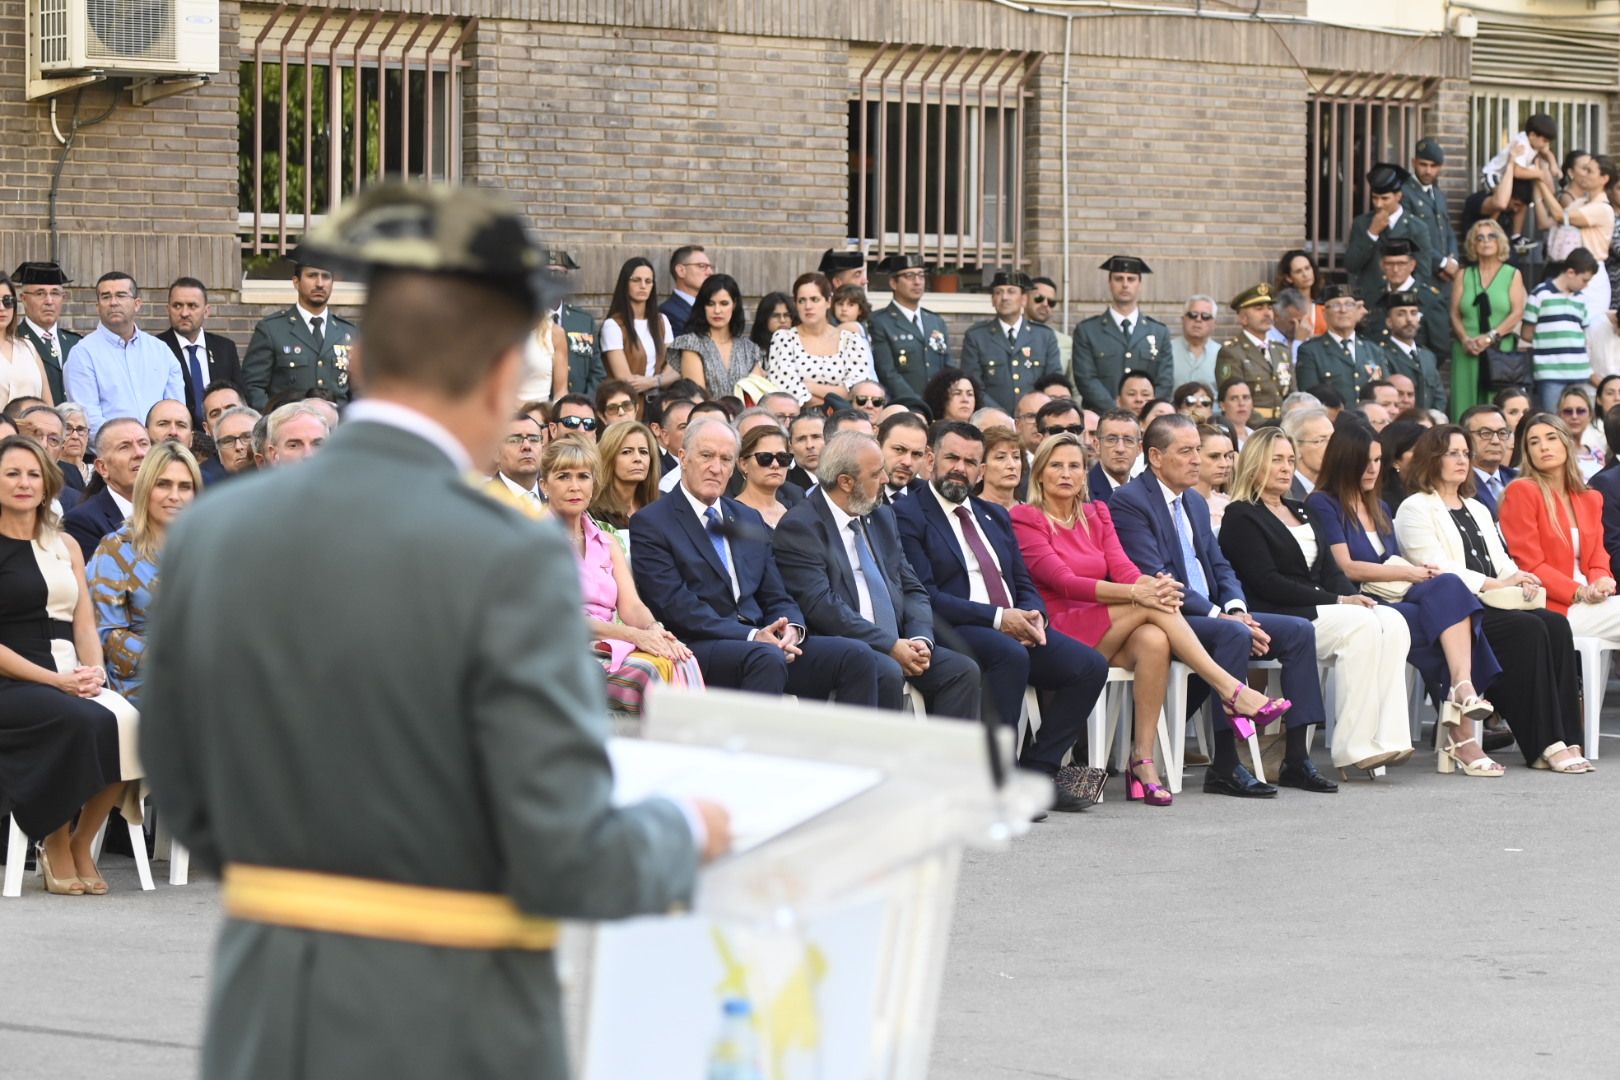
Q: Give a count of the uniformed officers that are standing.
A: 14